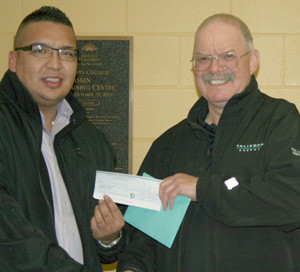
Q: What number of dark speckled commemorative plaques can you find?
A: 1